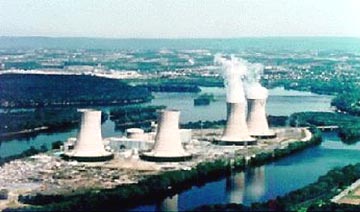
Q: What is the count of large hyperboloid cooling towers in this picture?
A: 4